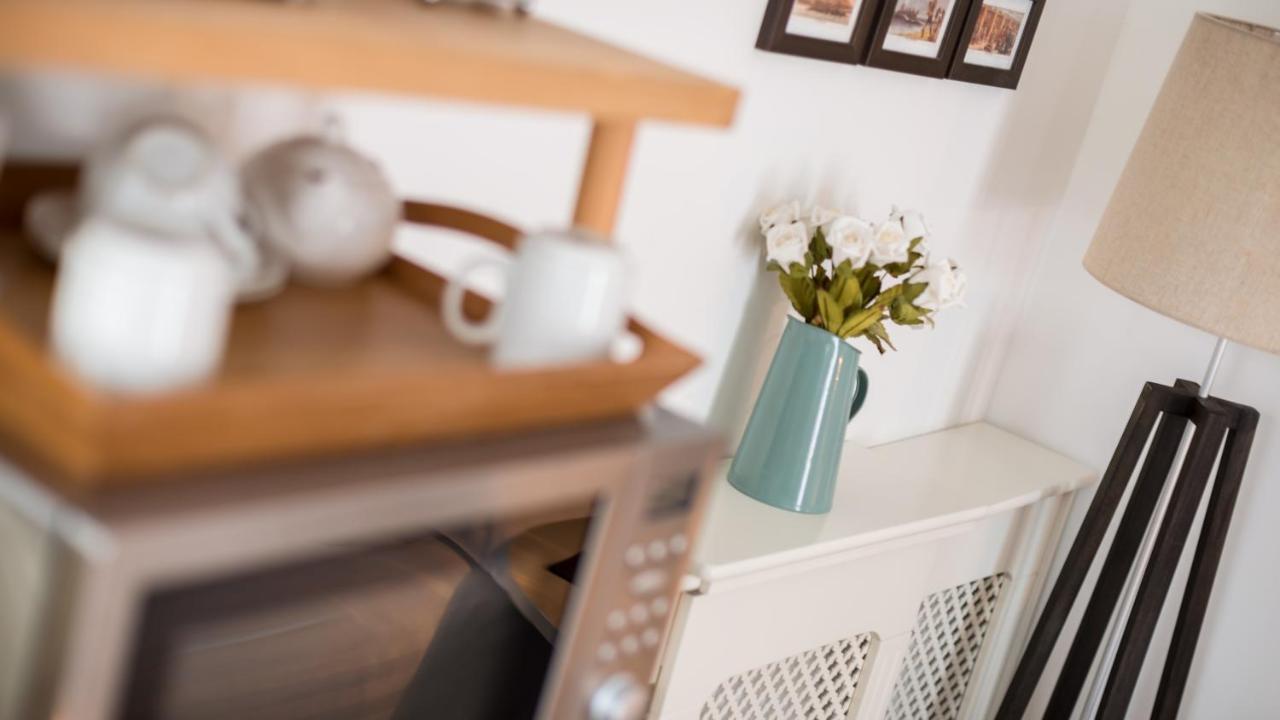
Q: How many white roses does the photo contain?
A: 7